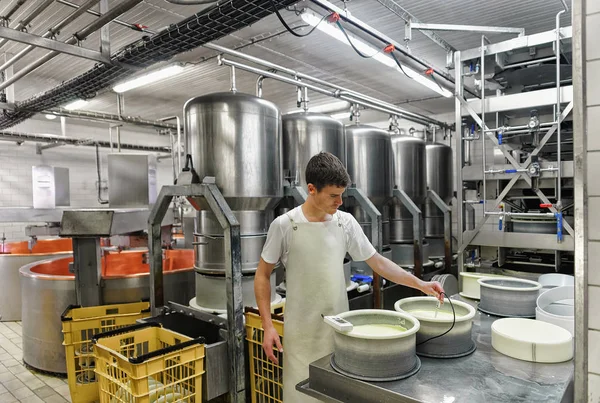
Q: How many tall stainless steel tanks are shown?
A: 5